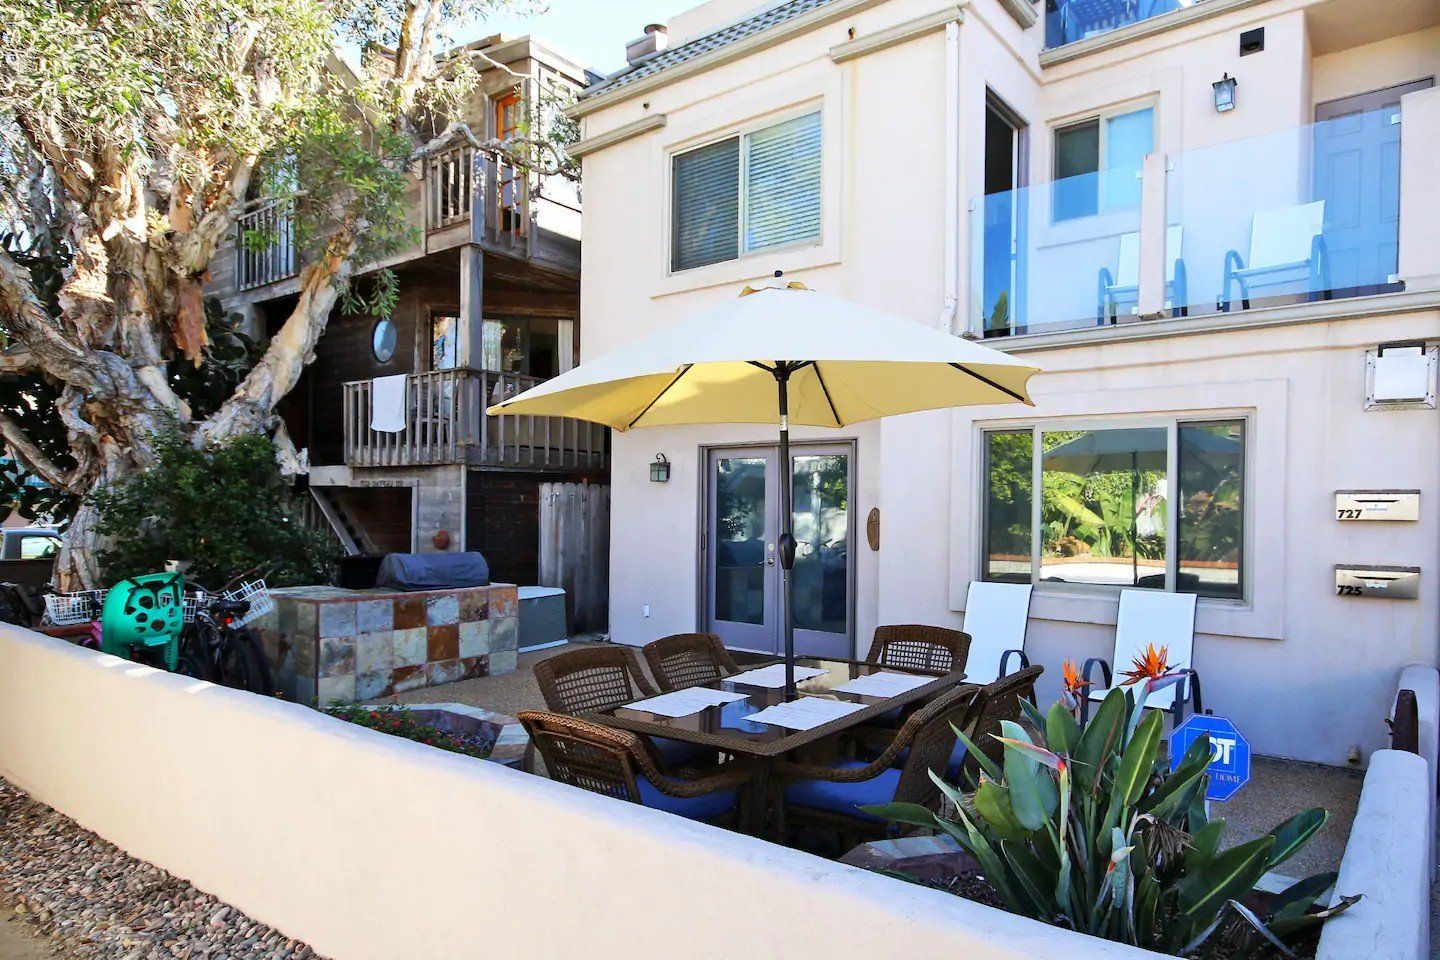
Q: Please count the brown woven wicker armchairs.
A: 6